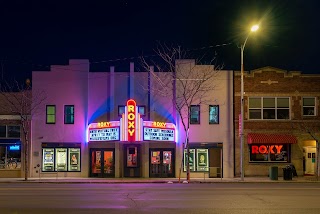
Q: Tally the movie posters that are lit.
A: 5